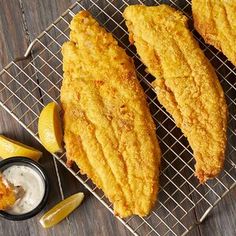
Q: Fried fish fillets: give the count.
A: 3